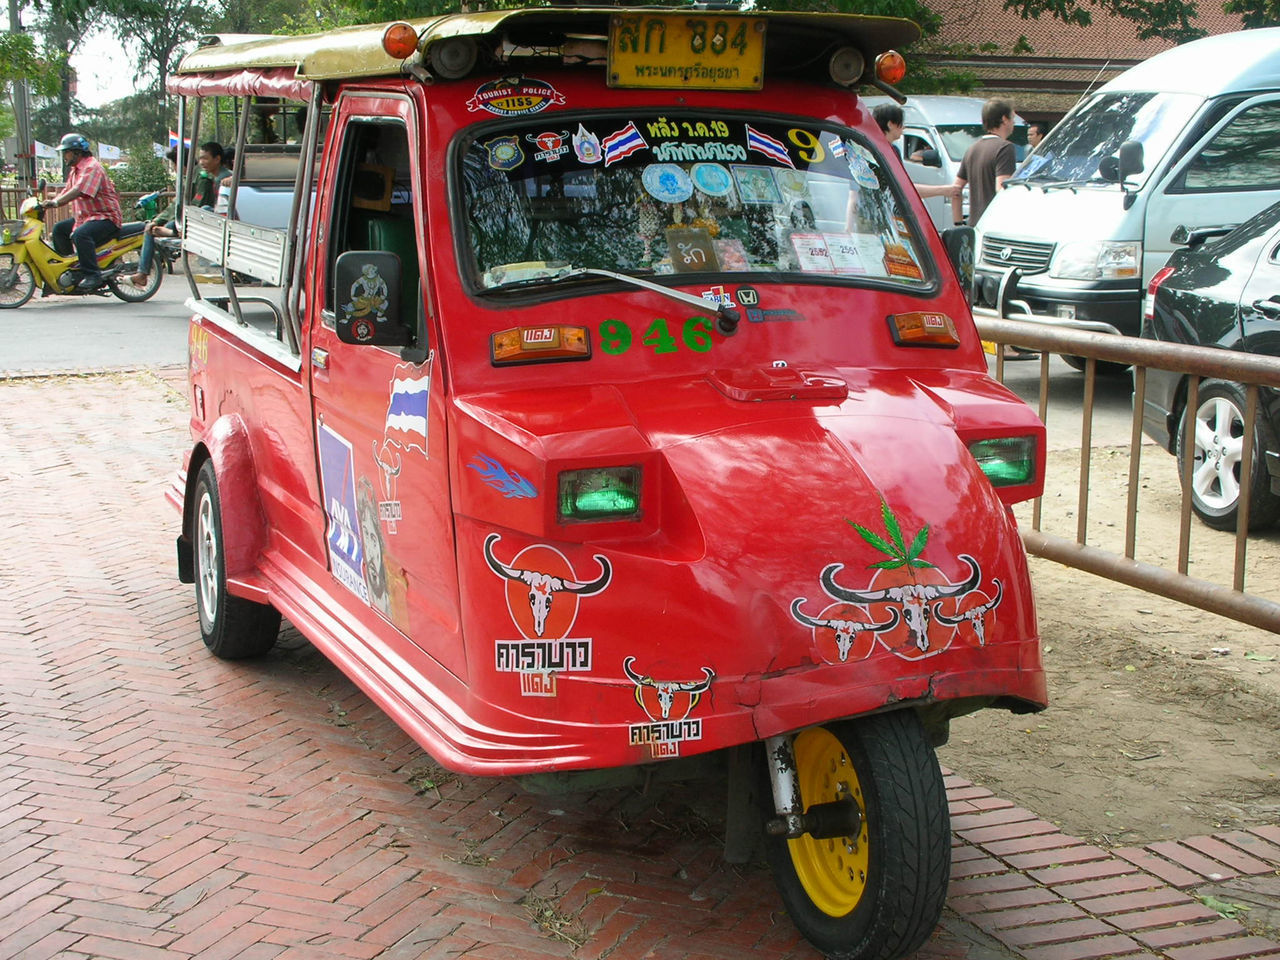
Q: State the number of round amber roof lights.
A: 2